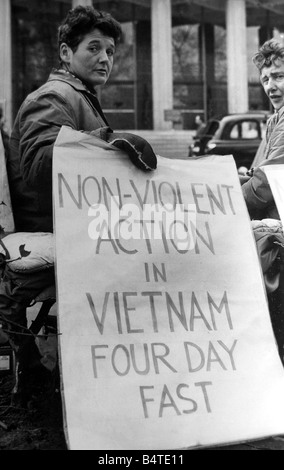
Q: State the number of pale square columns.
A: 4